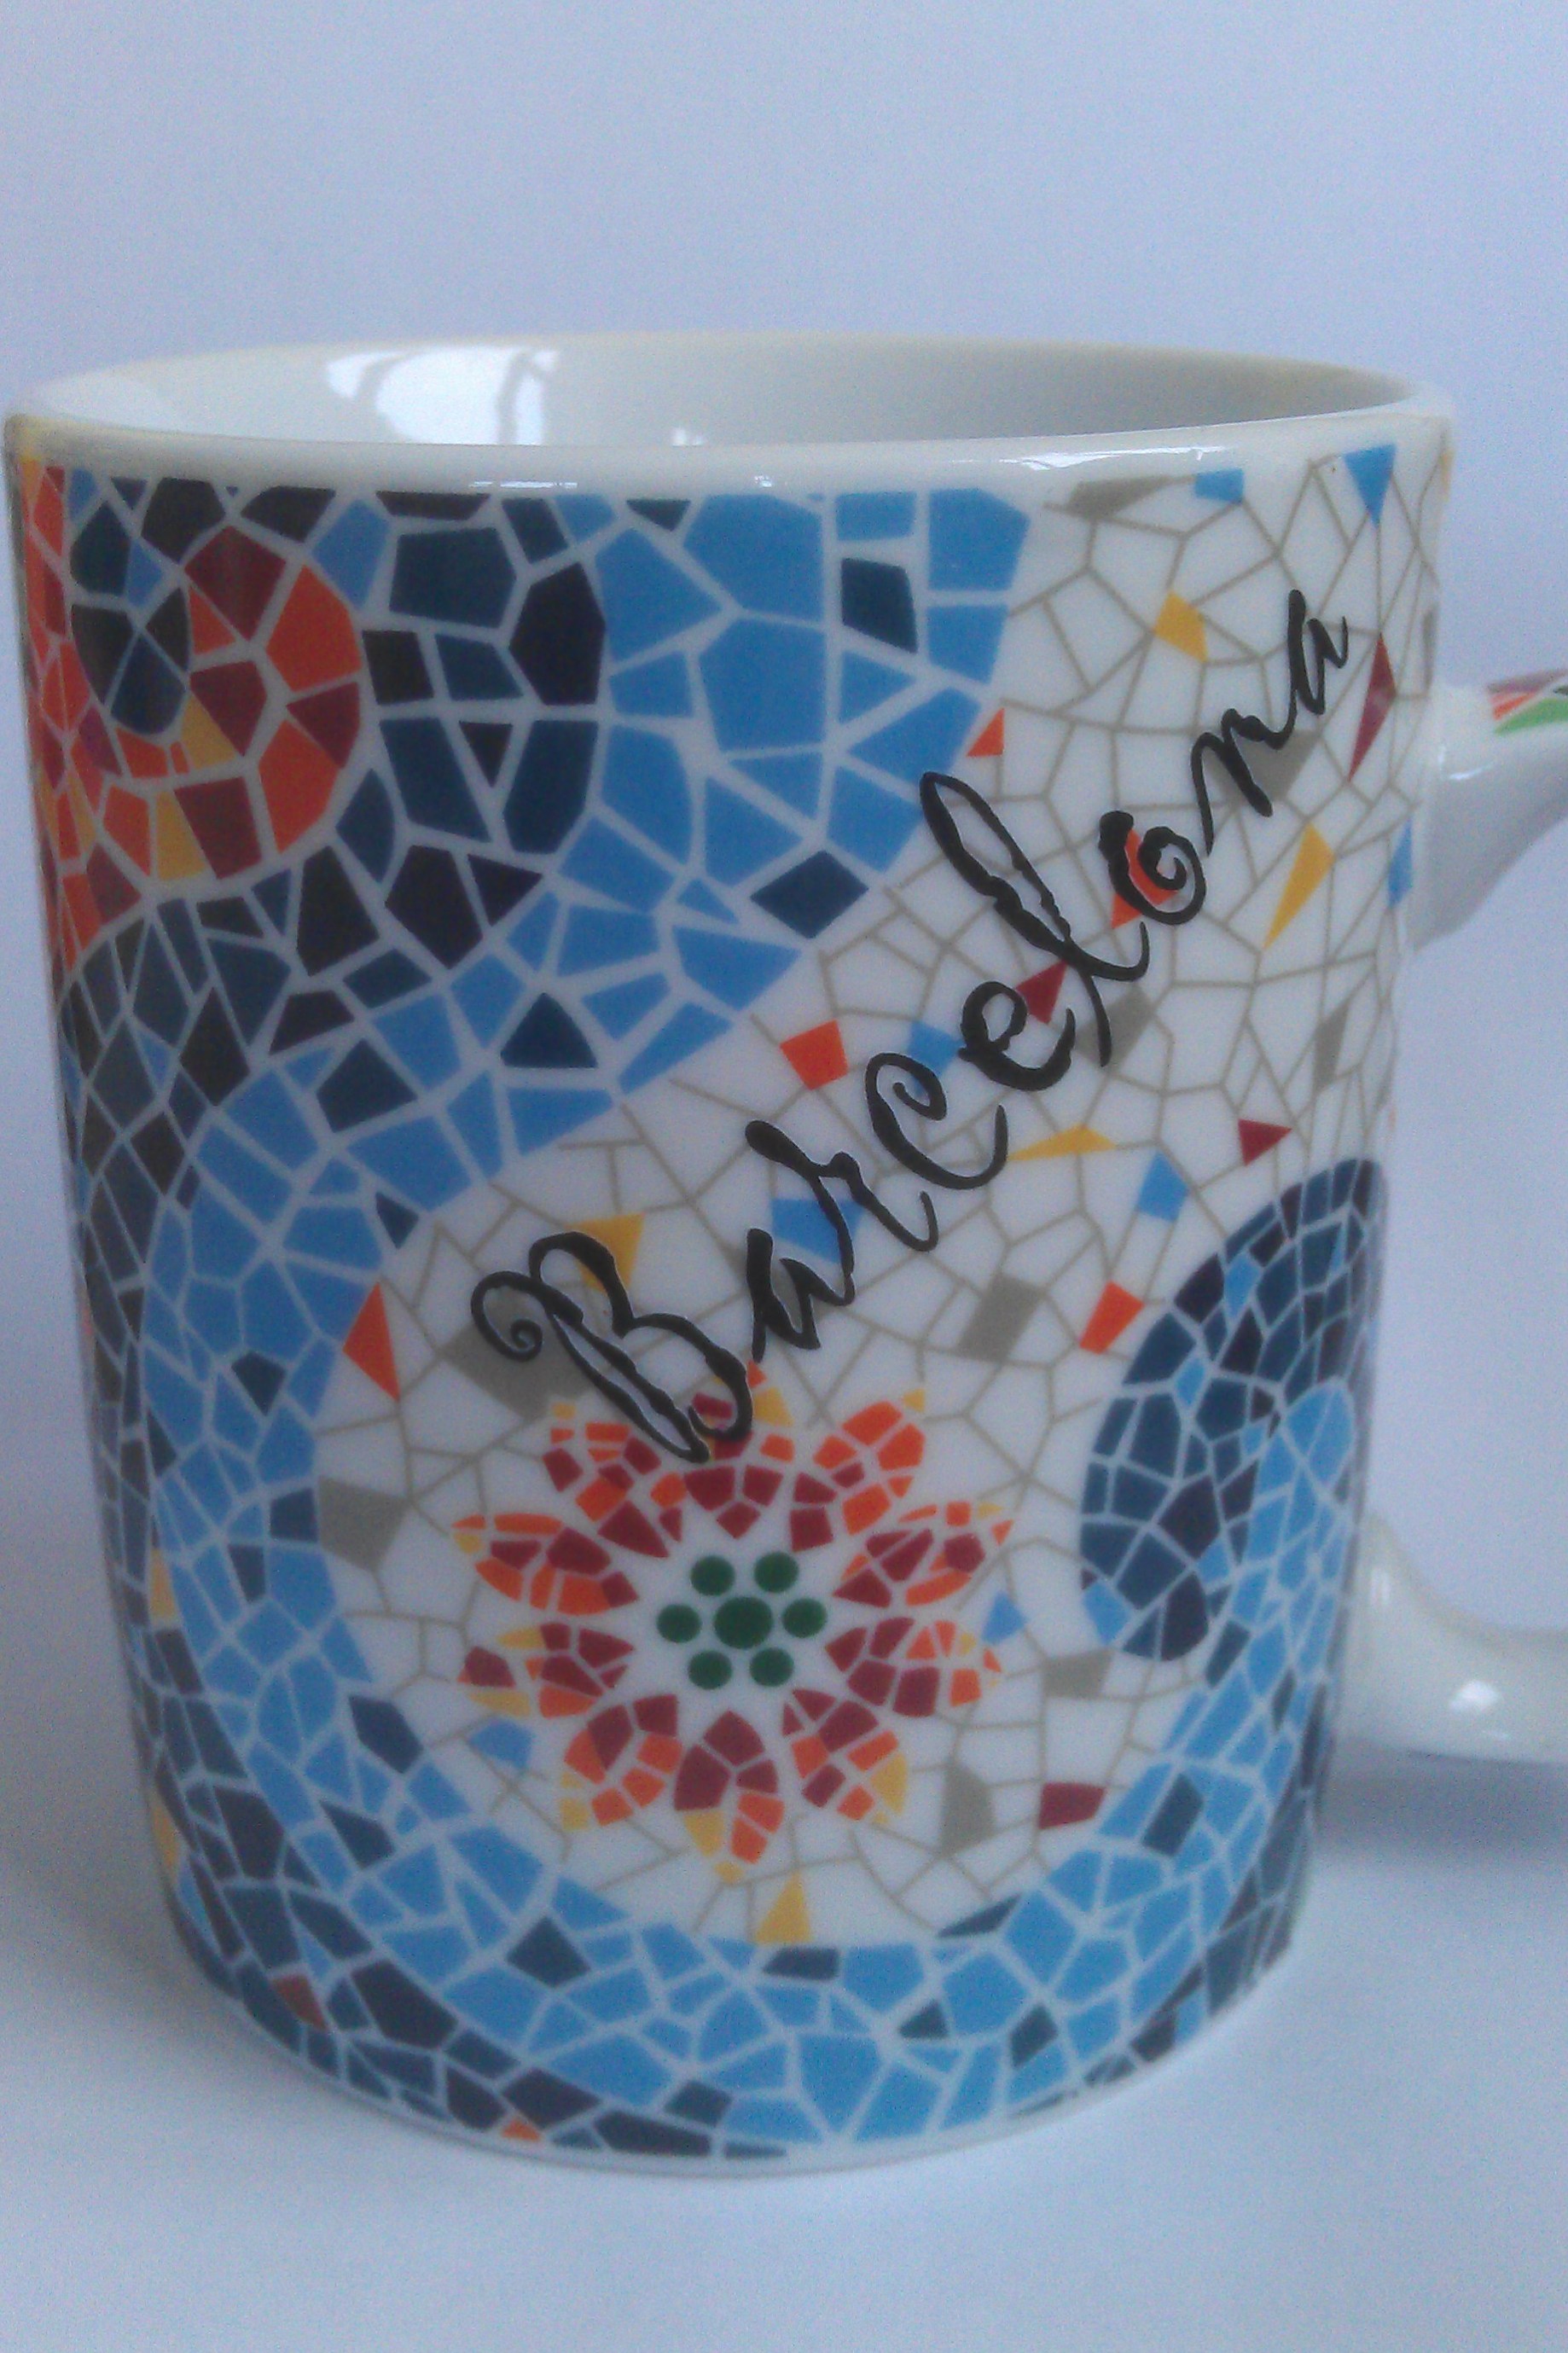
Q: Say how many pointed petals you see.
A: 10